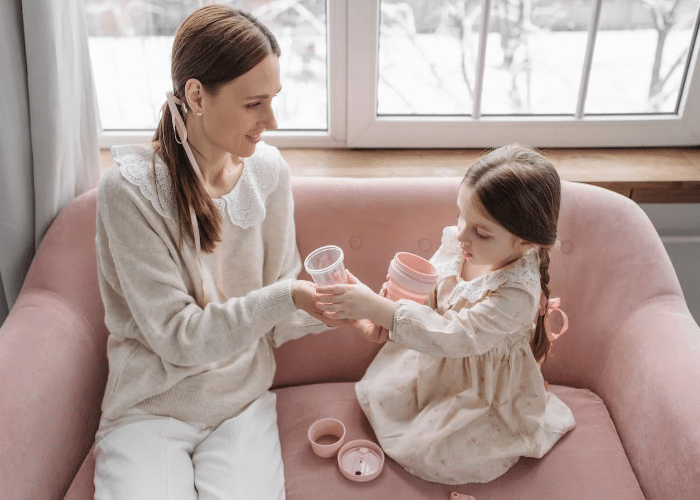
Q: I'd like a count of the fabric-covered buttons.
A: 3